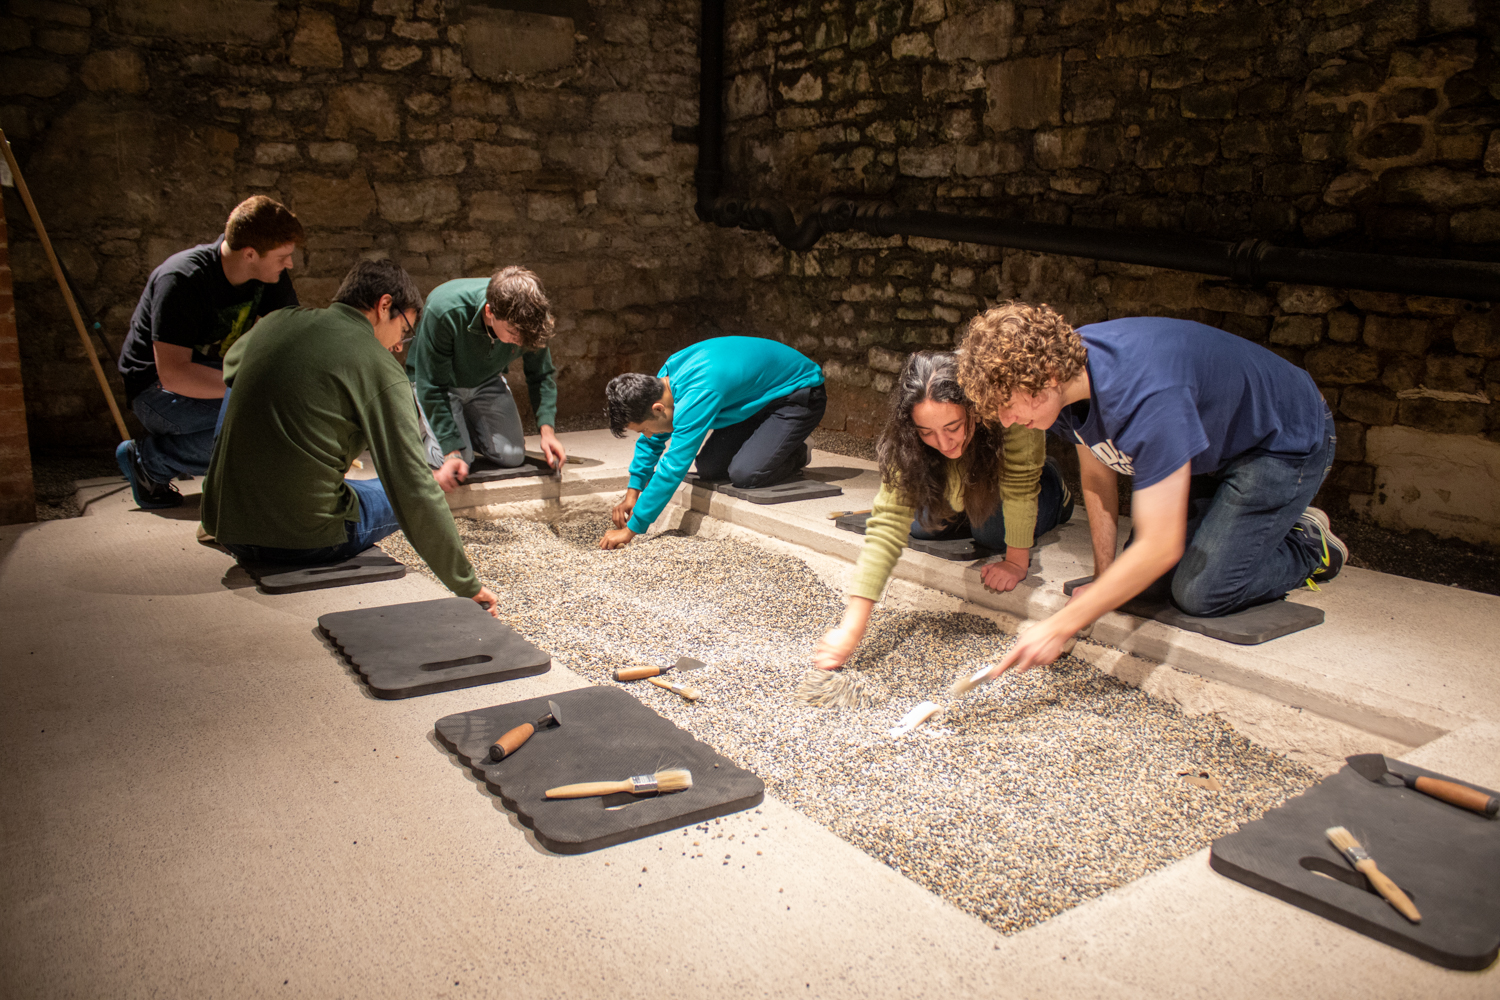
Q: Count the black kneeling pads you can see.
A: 8